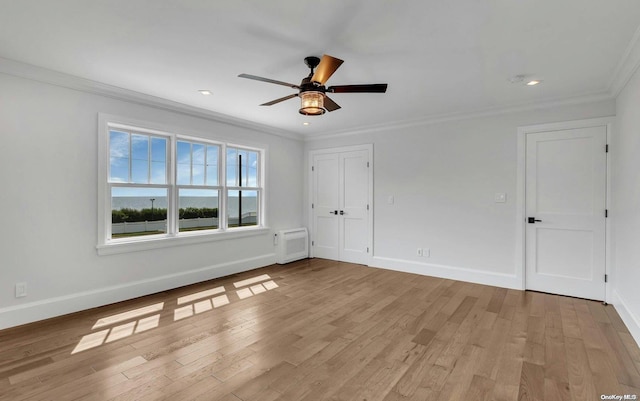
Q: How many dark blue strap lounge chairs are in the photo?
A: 0